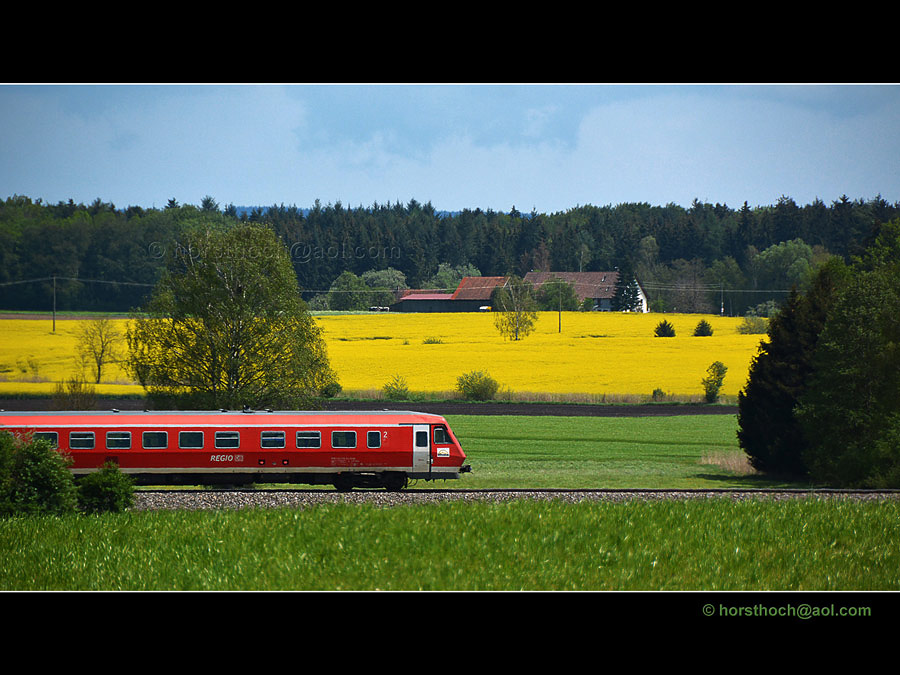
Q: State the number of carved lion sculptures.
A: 0